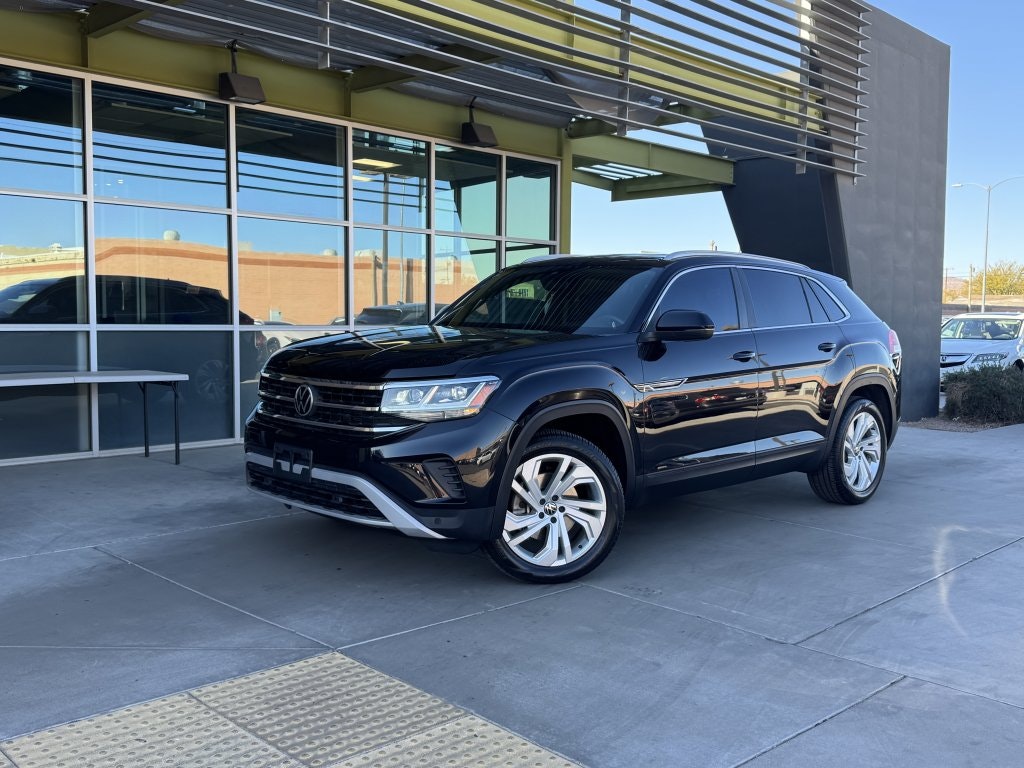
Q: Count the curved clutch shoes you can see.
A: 0